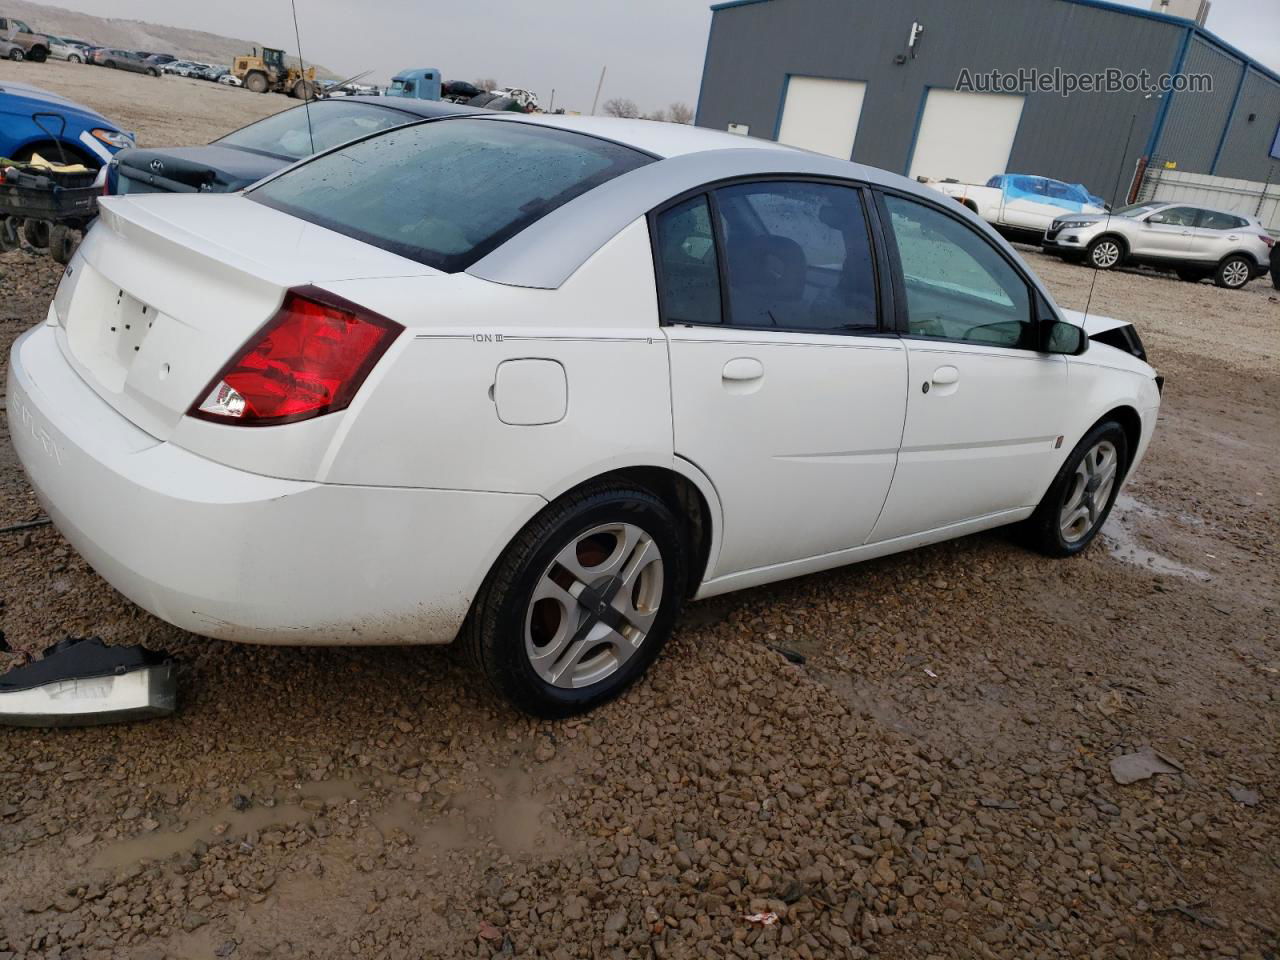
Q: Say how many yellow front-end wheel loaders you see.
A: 1